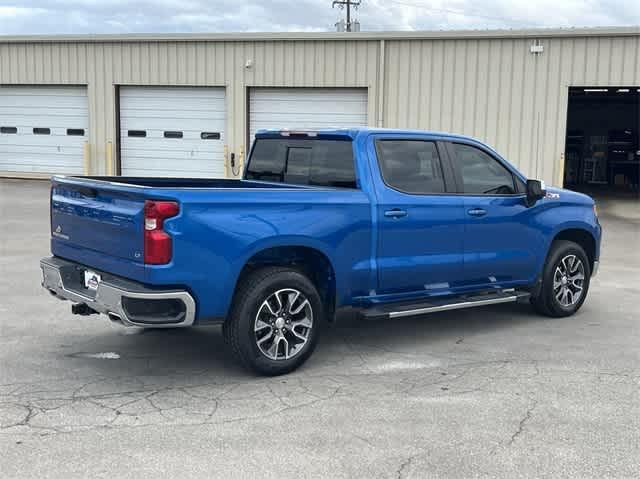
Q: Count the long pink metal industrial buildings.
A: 0